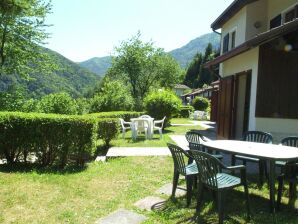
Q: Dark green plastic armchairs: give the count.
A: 5